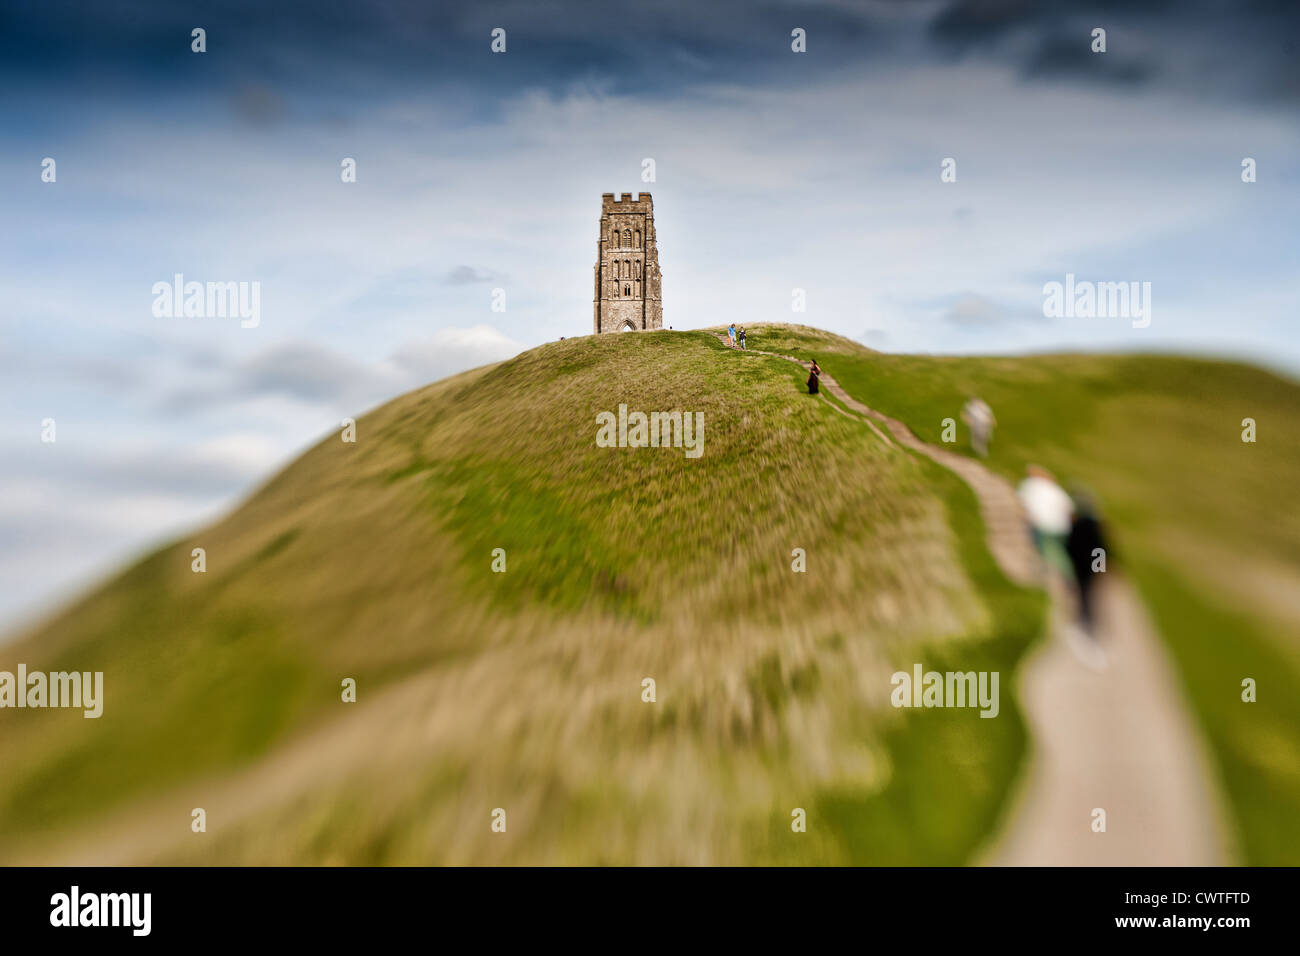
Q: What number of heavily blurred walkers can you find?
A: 3